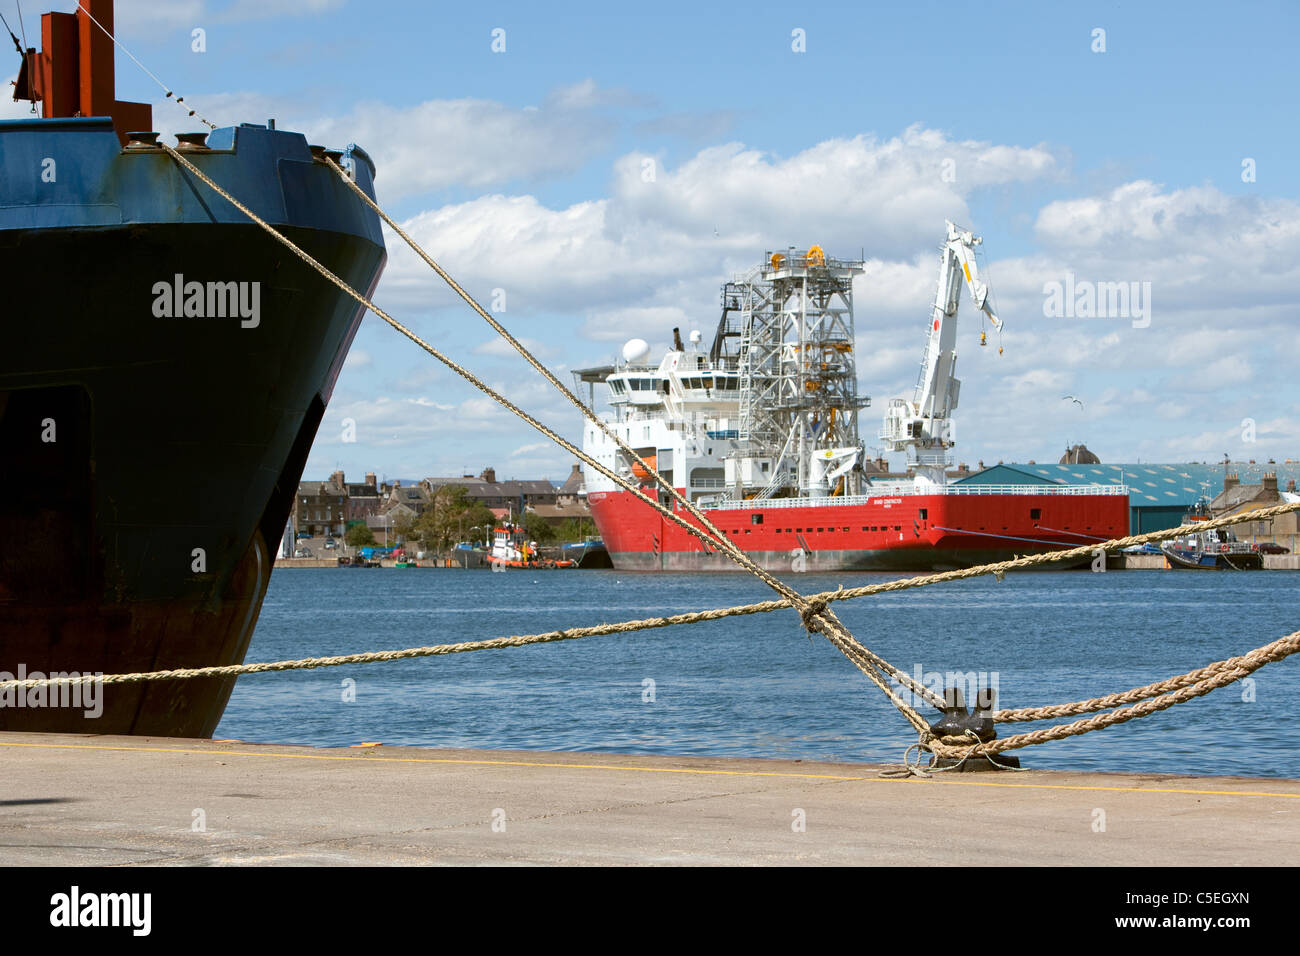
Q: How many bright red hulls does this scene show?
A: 1